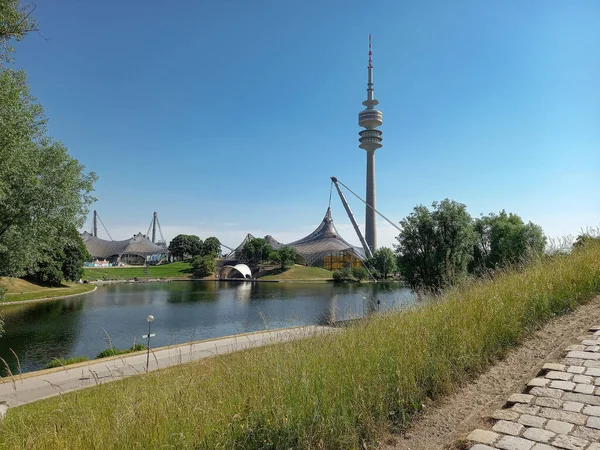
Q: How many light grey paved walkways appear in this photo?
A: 2